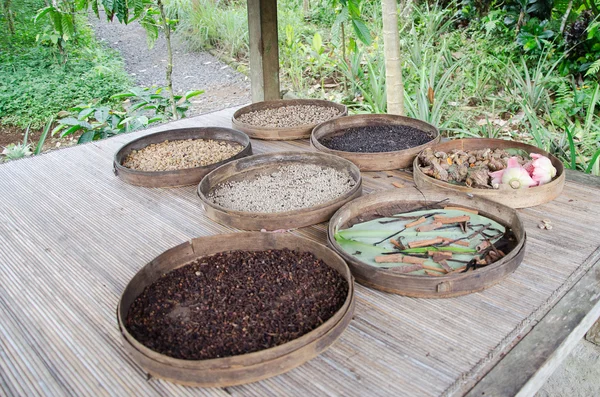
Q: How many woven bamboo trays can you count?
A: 7